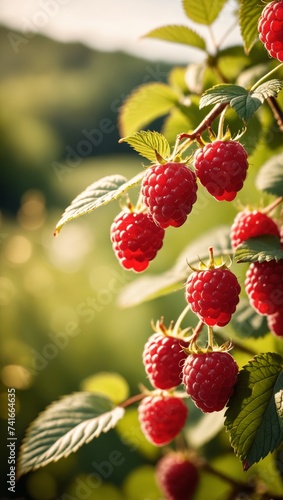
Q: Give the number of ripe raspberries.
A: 12